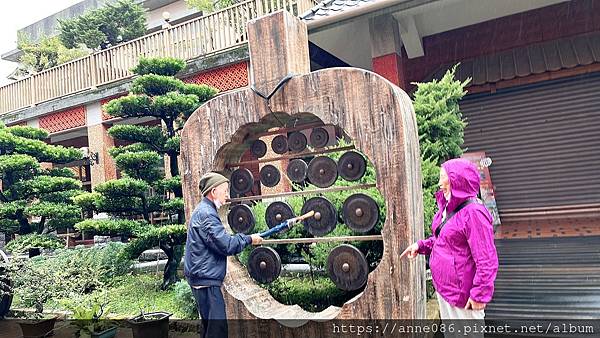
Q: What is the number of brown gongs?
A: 15